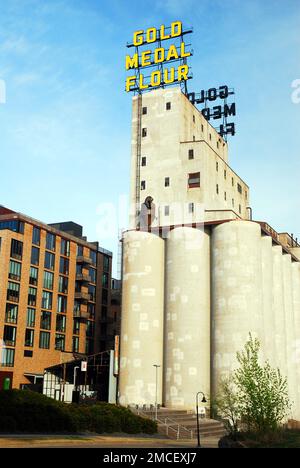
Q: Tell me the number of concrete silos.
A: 7